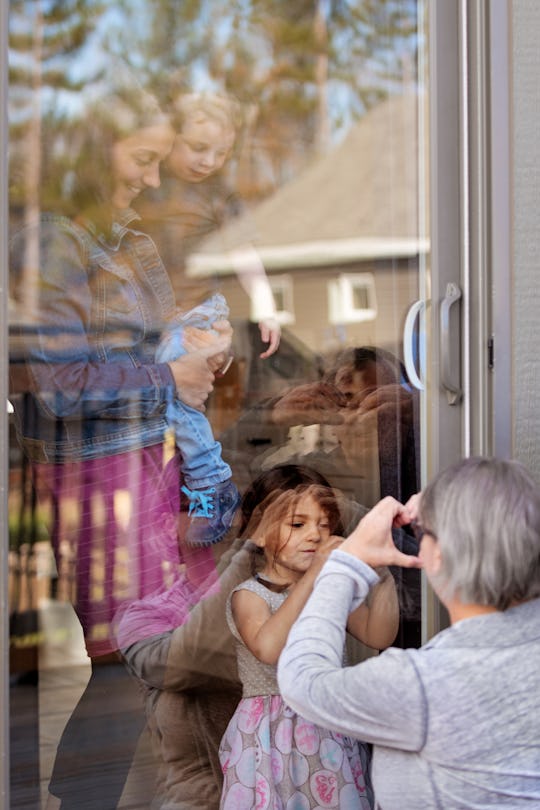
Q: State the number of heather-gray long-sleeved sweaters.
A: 1